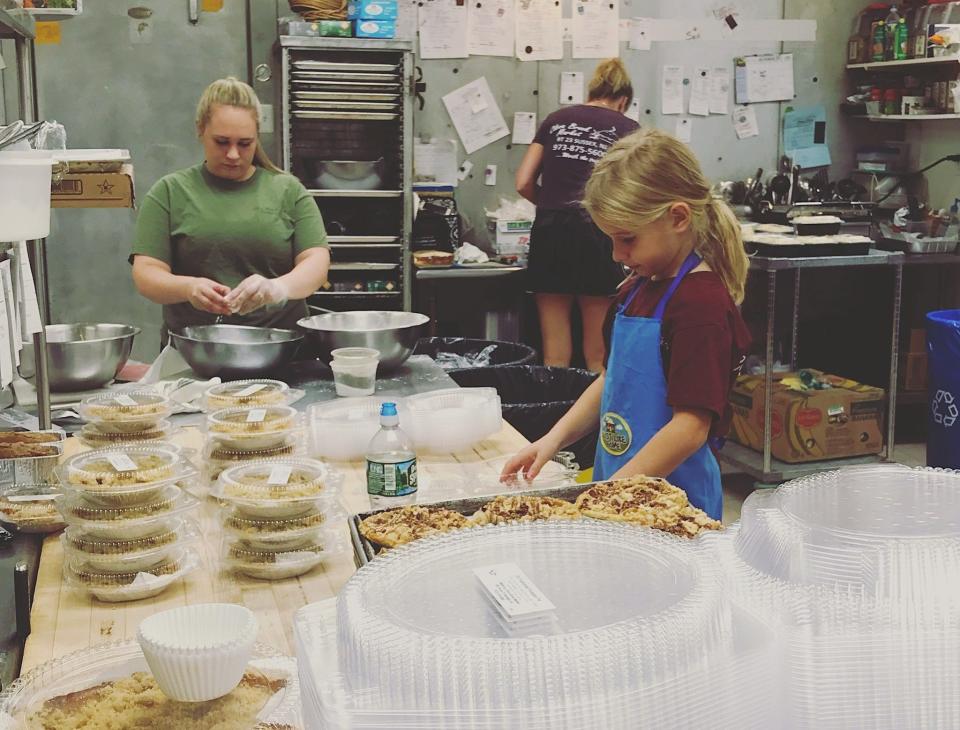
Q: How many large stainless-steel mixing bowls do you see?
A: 3